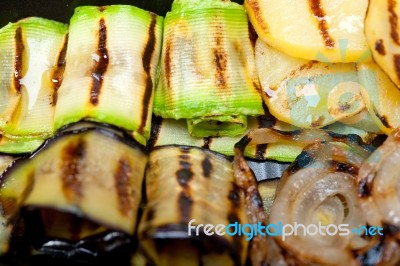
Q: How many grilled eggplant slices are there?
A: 2